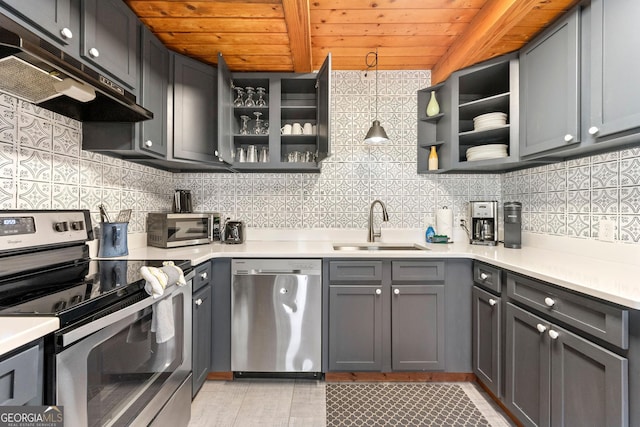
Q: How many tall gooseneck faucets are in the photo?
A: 1